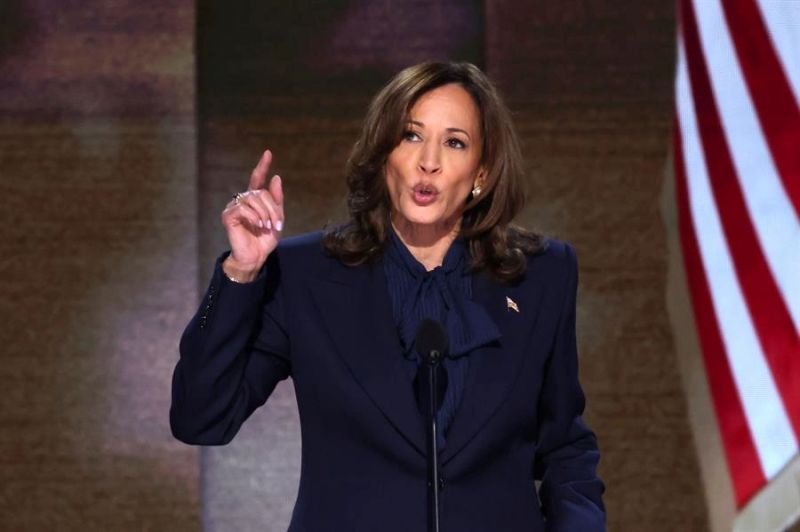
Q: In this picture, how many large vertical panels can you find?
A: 3